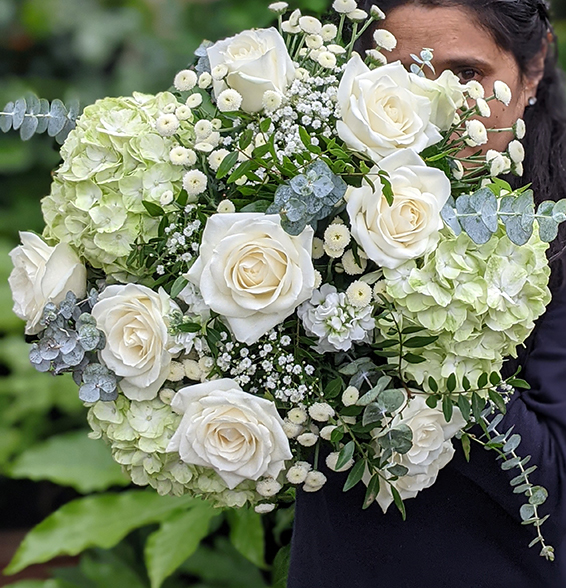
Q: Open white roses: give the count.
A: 8